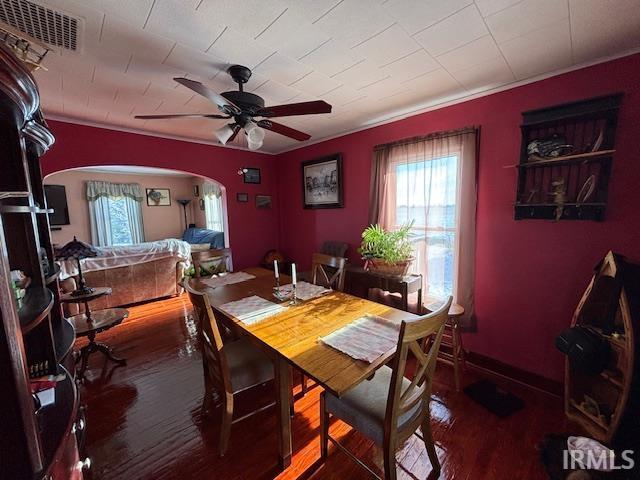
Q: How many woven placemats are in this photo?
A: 4